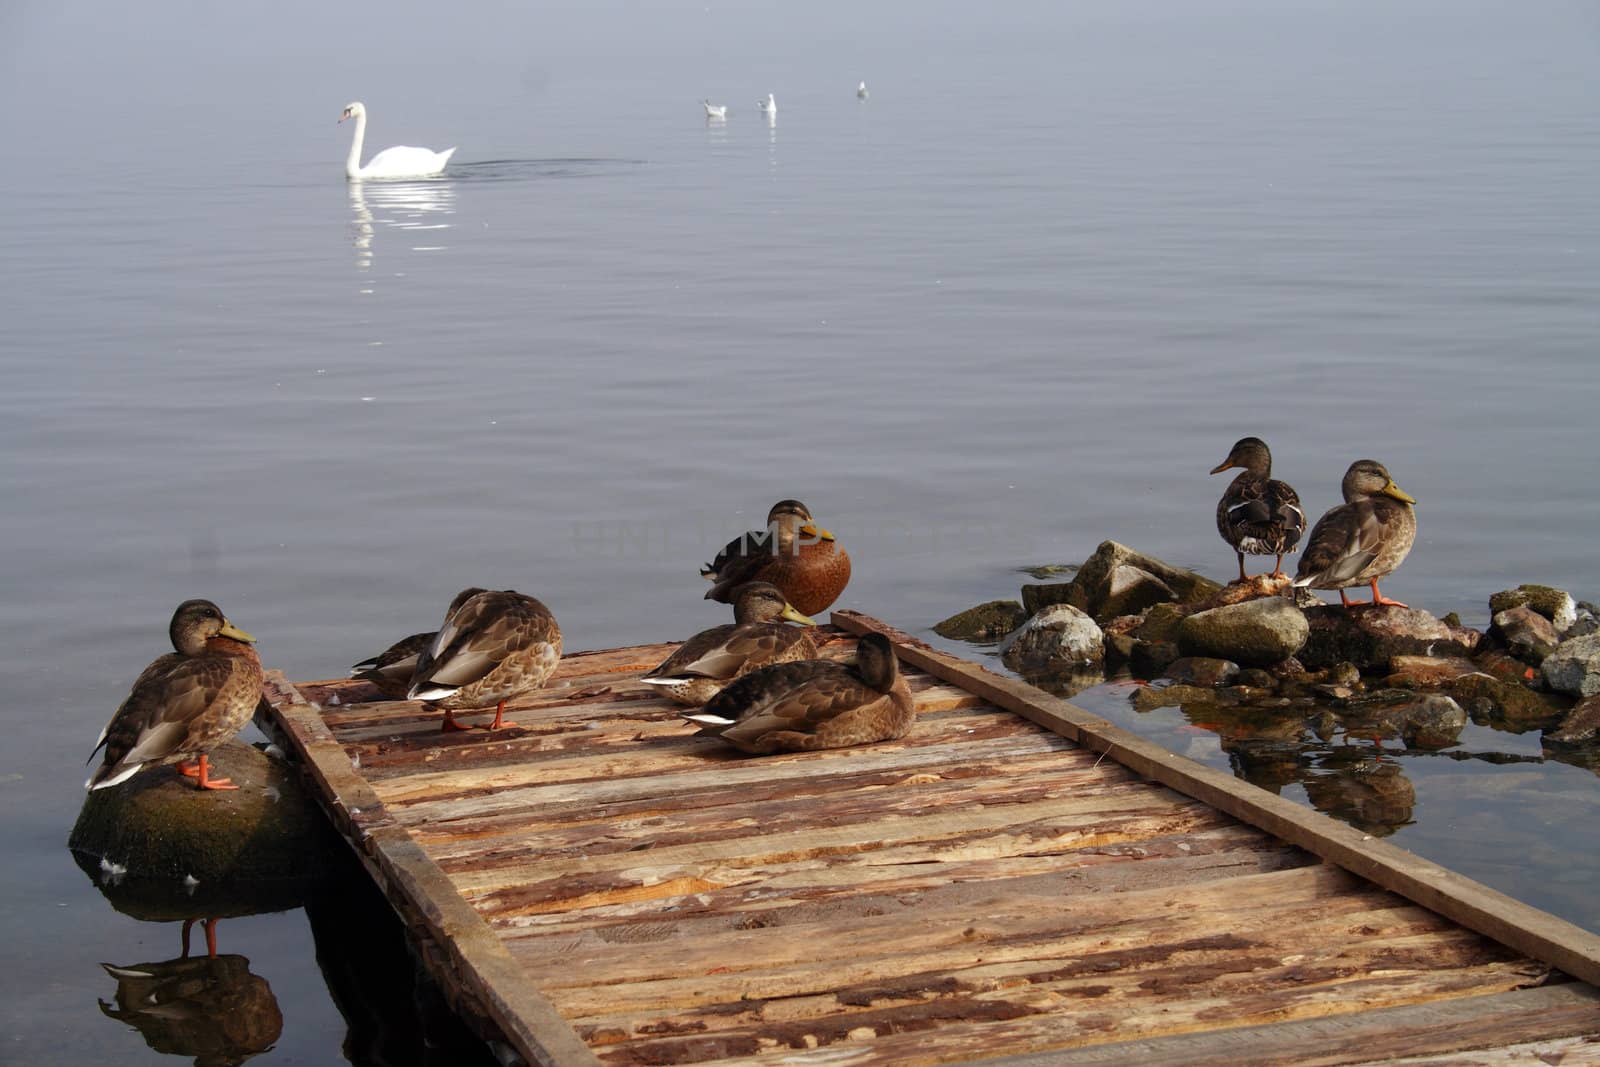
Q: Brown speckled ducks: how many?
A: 8